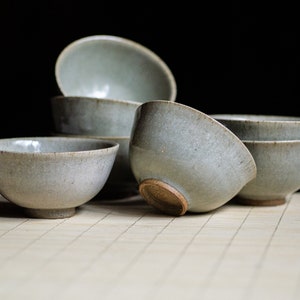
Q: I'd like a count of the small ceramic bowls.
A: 7